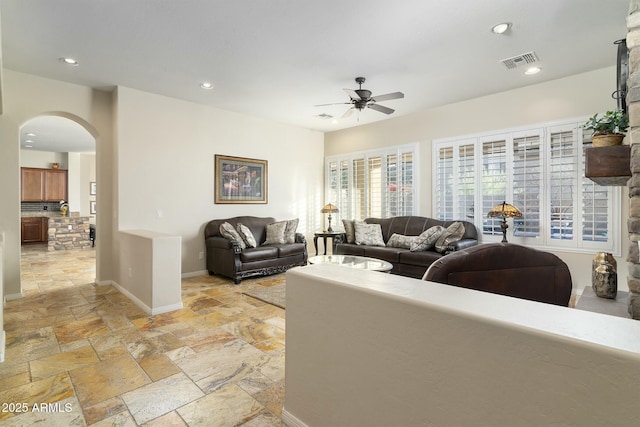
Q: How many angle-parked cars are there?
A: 0